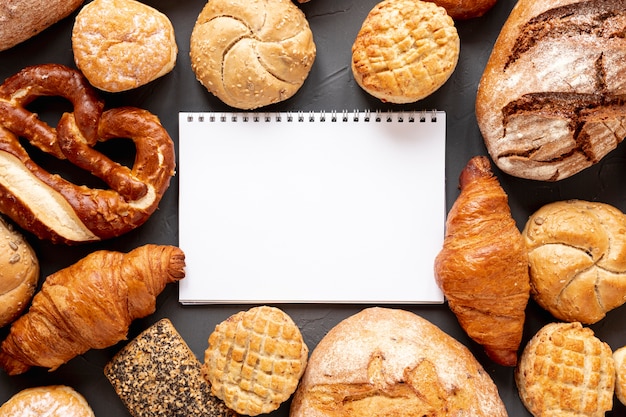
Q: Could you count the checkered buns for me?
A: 3